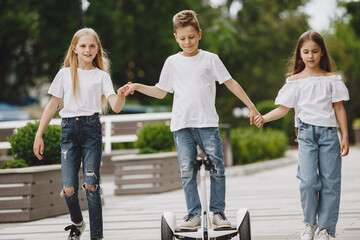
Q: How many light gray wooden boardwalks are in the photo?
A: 1